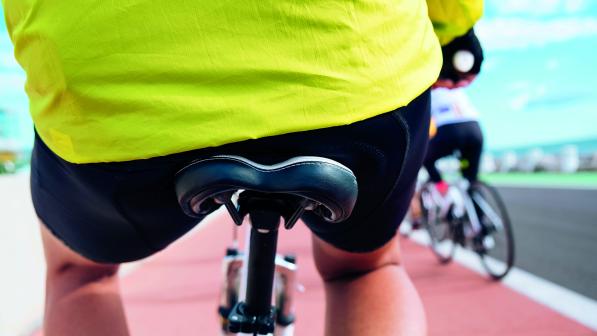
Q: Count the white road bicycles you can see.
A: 1